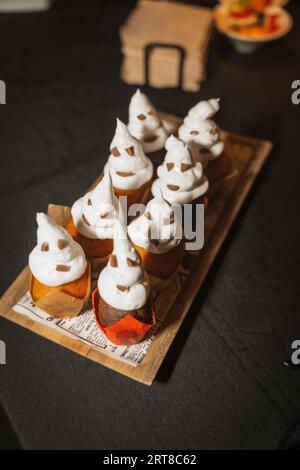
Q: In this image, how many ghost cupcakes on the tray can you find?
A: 8